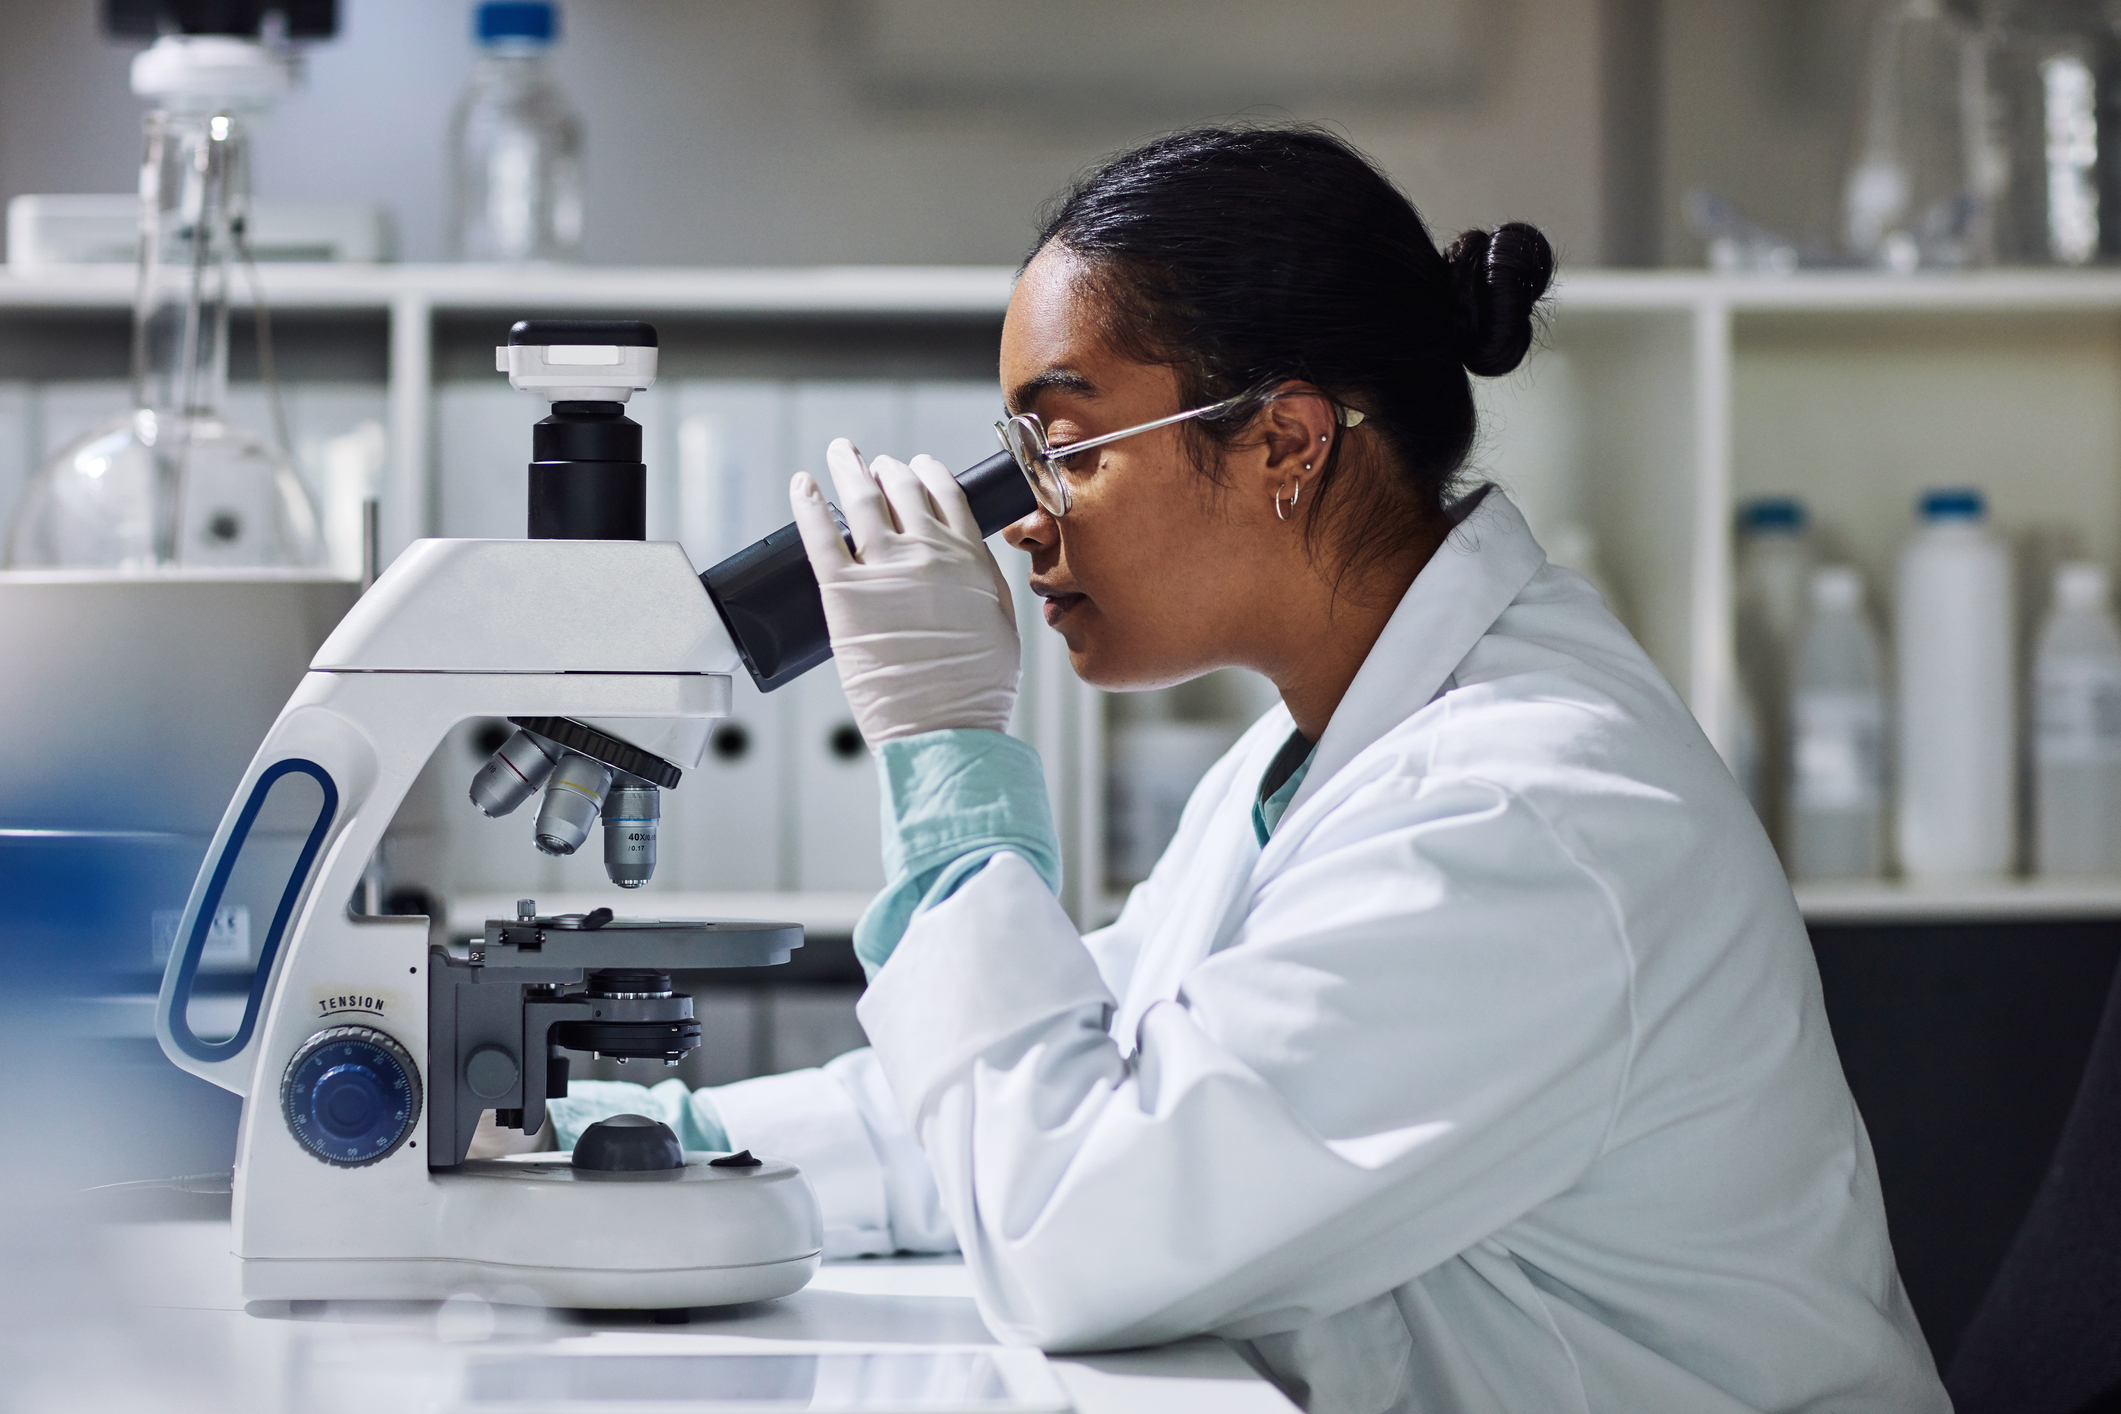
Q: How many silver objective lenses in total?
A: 3